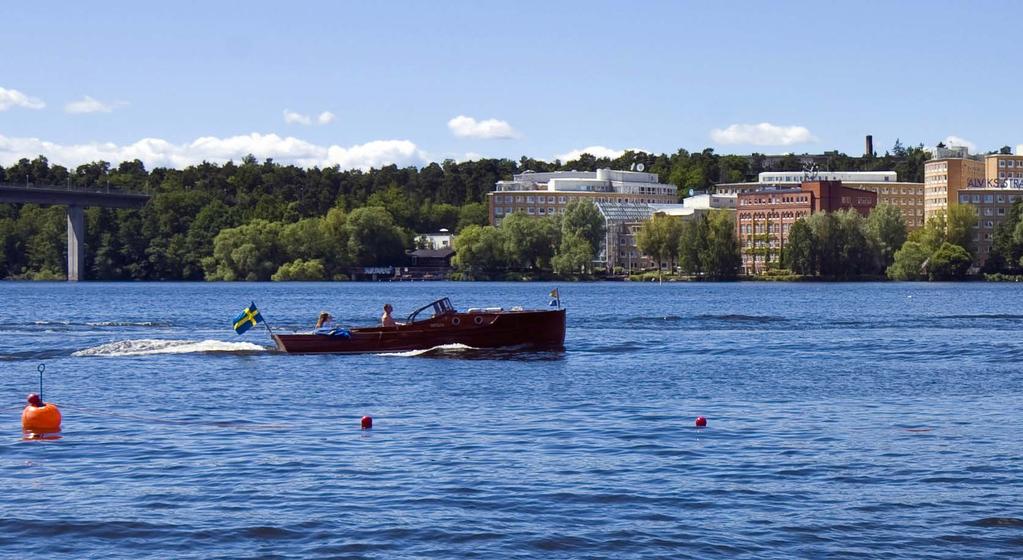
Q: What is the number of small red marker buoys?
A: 2